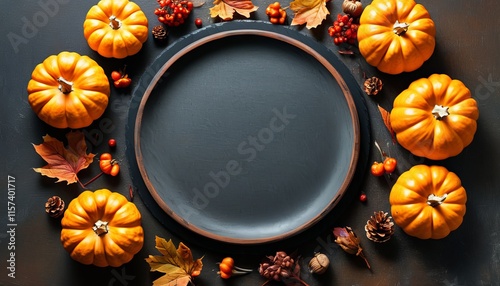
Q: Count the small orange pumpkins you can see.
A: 6